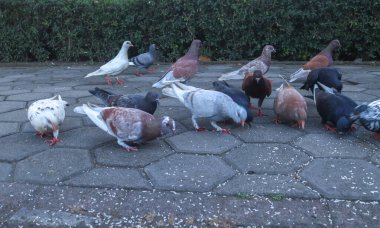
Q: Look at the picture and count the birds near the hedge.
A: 5